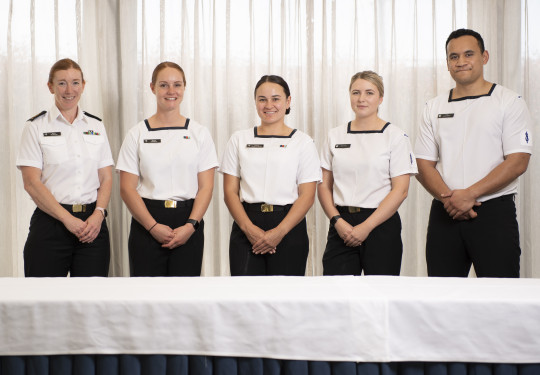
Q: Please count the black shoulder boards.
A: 2